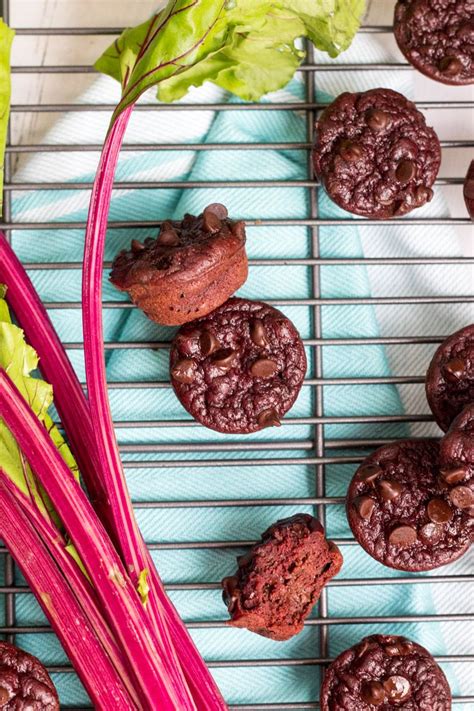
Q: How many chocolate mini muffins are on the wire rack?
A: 11